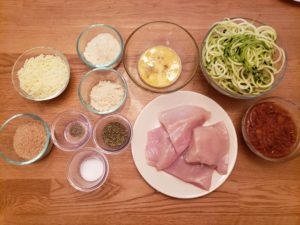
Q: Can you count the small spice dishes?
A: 3